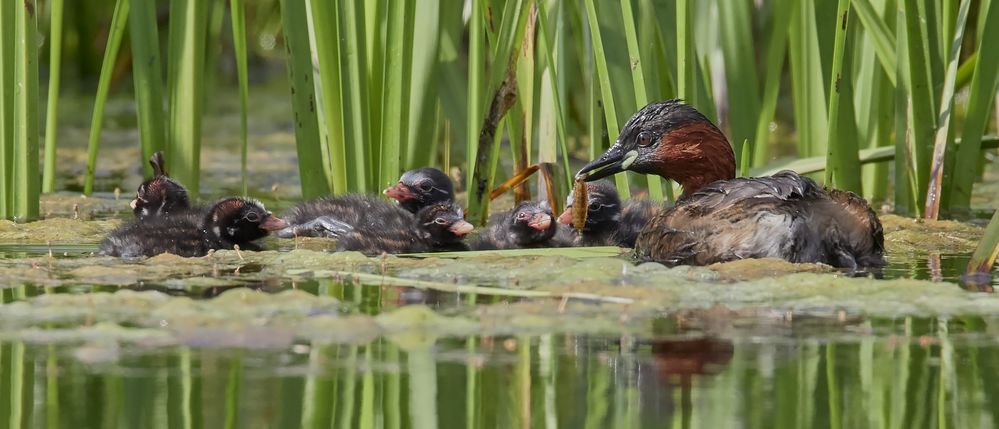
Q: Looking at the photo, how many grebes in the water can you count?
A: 7